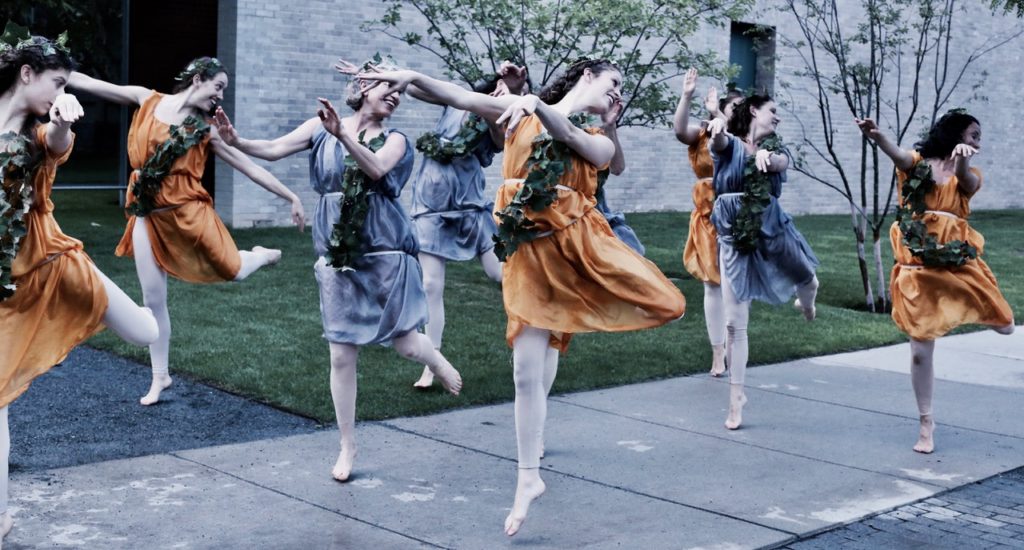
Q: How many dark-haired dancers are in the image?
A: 7